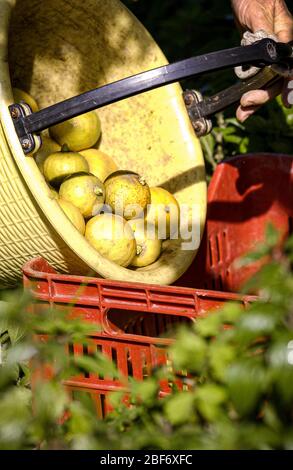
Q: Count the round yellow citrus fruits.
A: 11